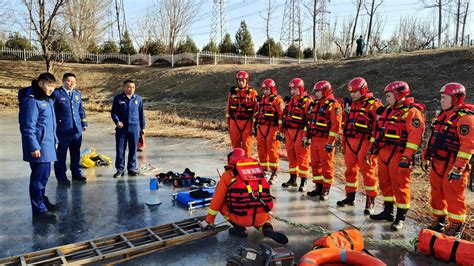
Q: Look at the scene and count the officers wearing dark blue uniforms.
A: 3